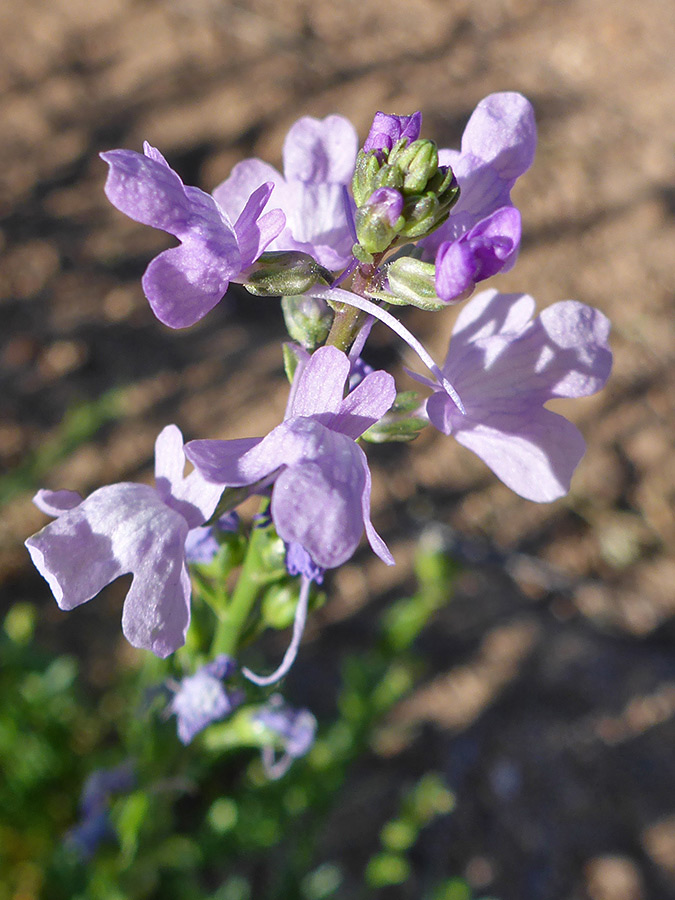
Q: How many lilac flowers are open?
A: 6